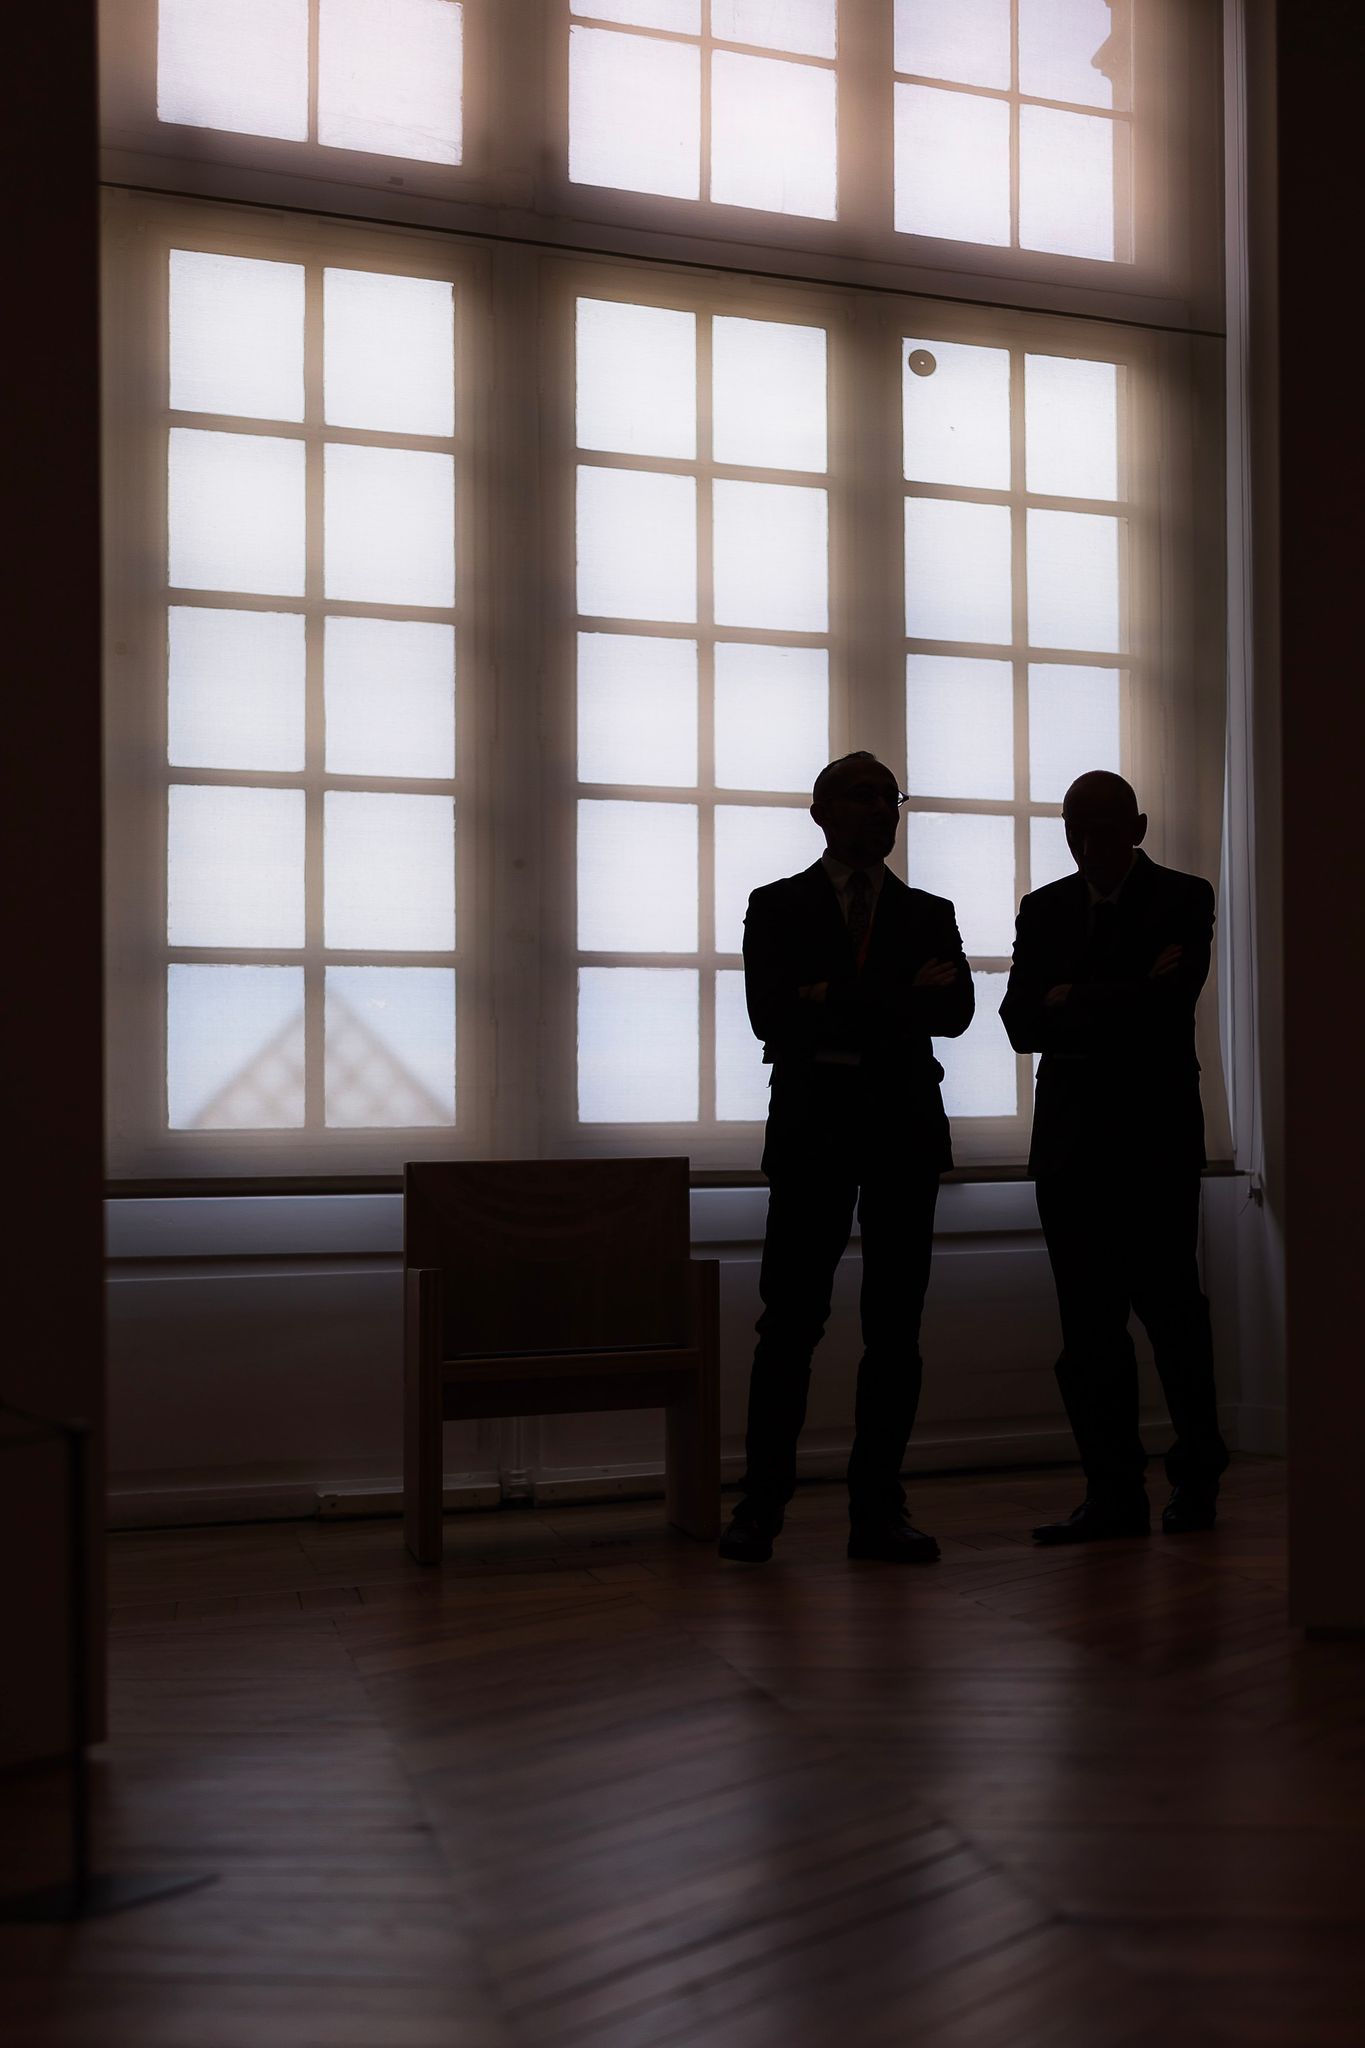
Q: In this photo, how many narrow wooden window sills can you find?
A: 1